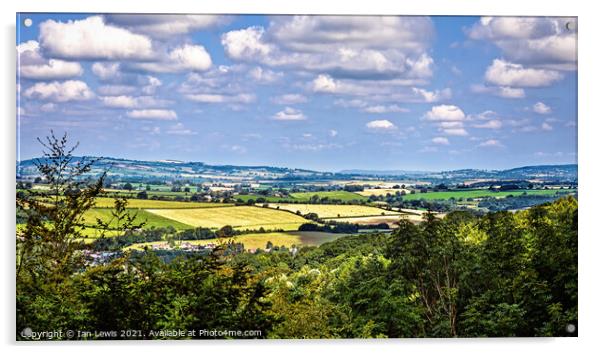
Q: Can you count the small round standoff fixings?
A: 4